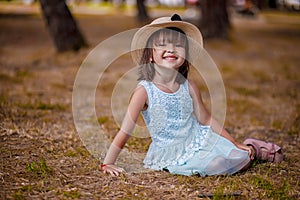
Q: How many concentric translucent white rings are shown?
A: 2